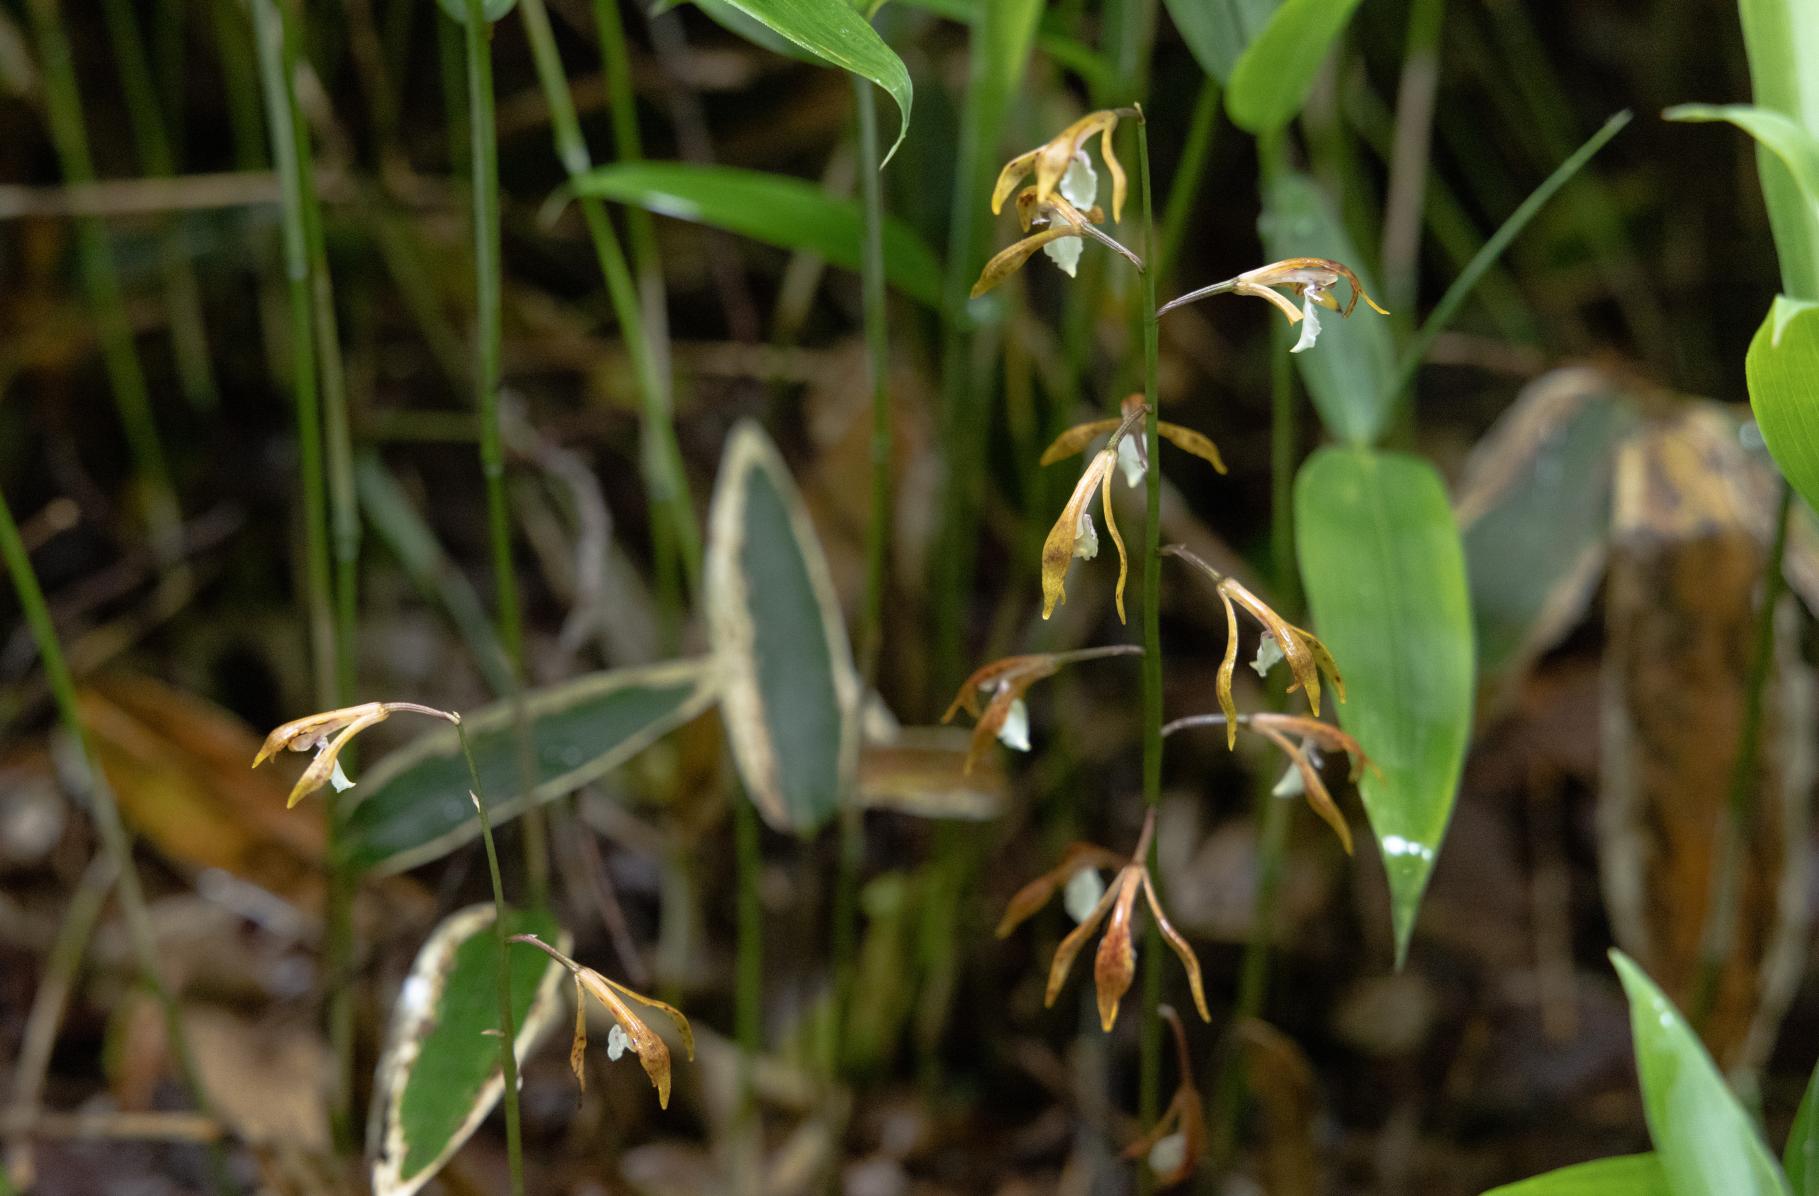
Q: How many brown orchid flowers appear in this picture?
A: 13